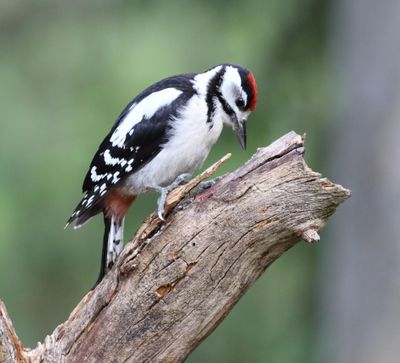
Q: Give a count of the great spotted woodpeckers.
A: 1